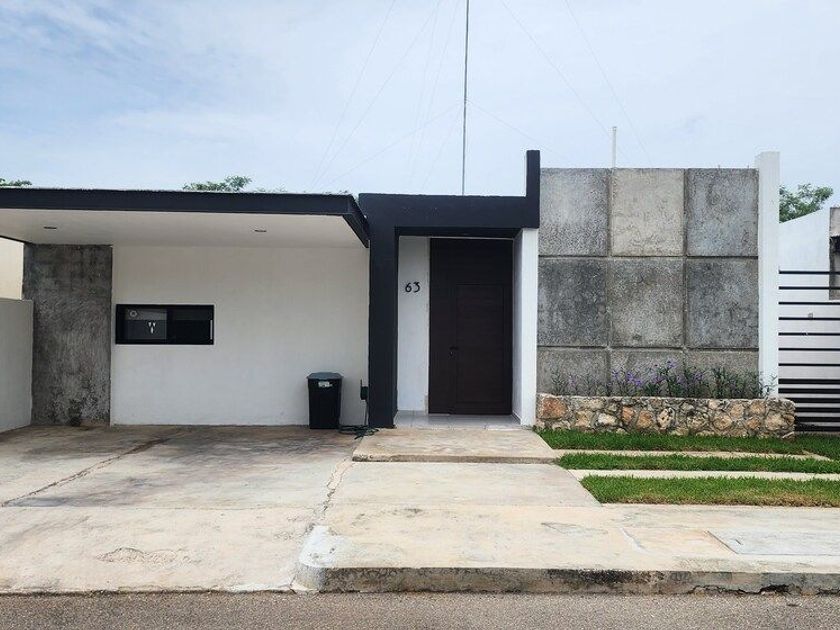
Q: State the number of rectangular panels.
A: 9